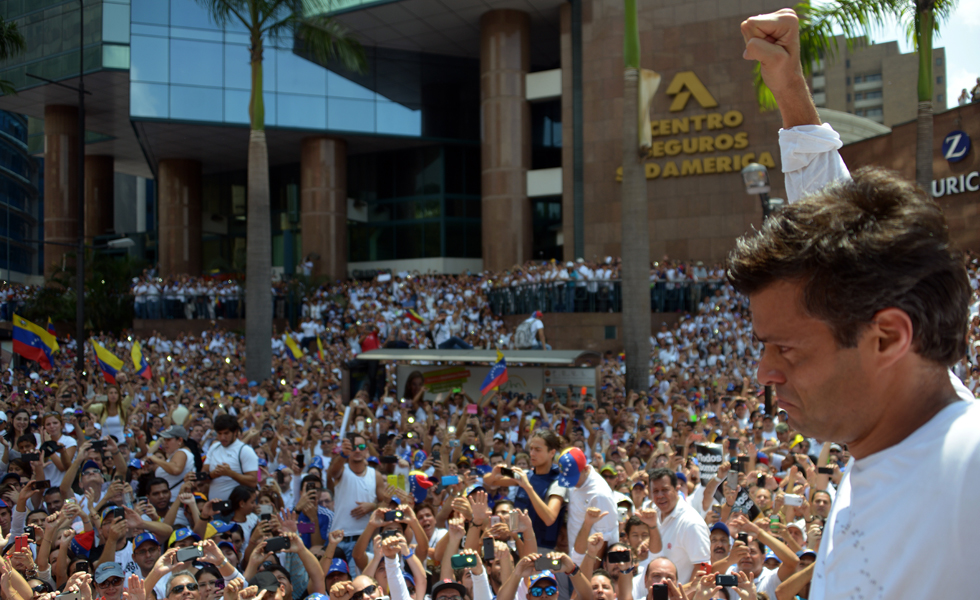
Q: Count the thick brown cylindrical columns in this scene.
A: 5